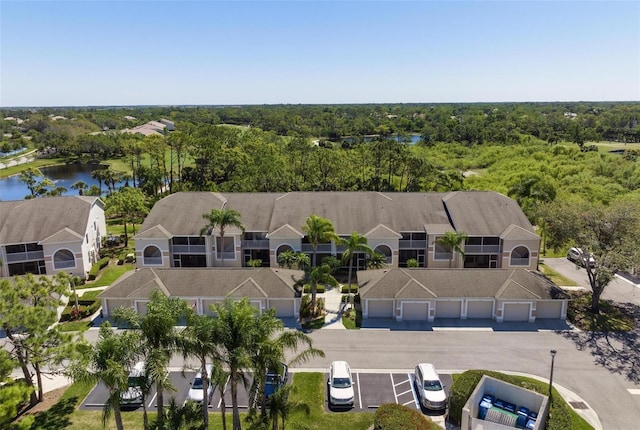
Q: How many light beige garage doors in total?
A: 12